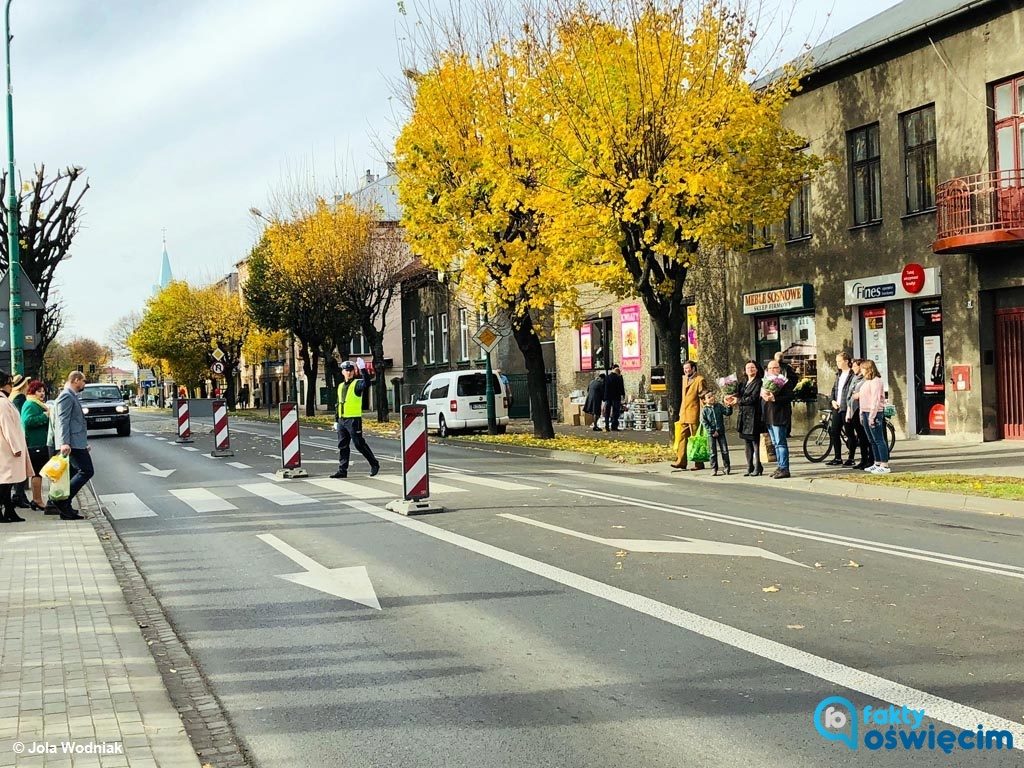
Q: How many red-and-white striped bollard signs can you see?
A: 4